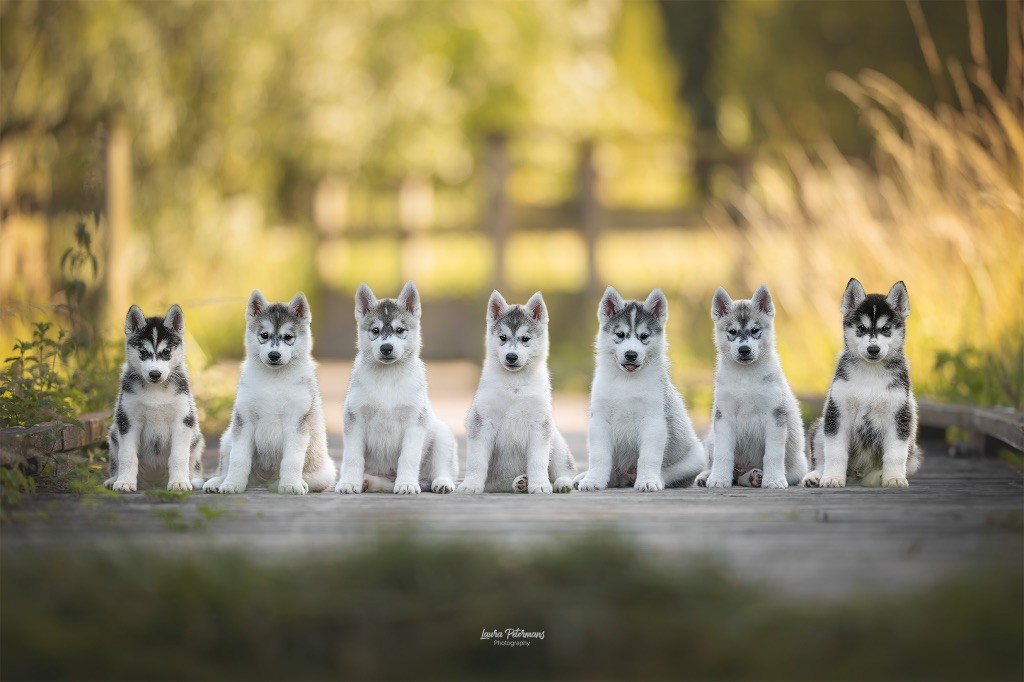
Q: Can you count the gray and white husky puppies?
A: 5